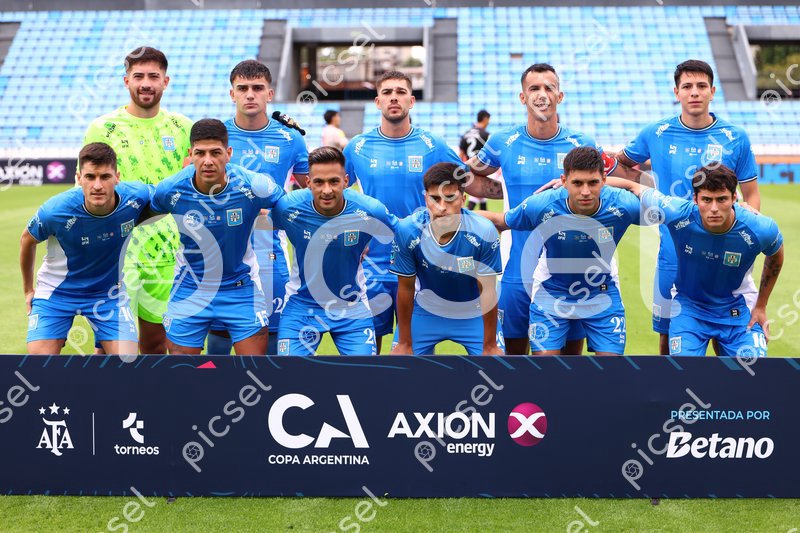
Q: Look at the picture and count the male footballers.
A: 11